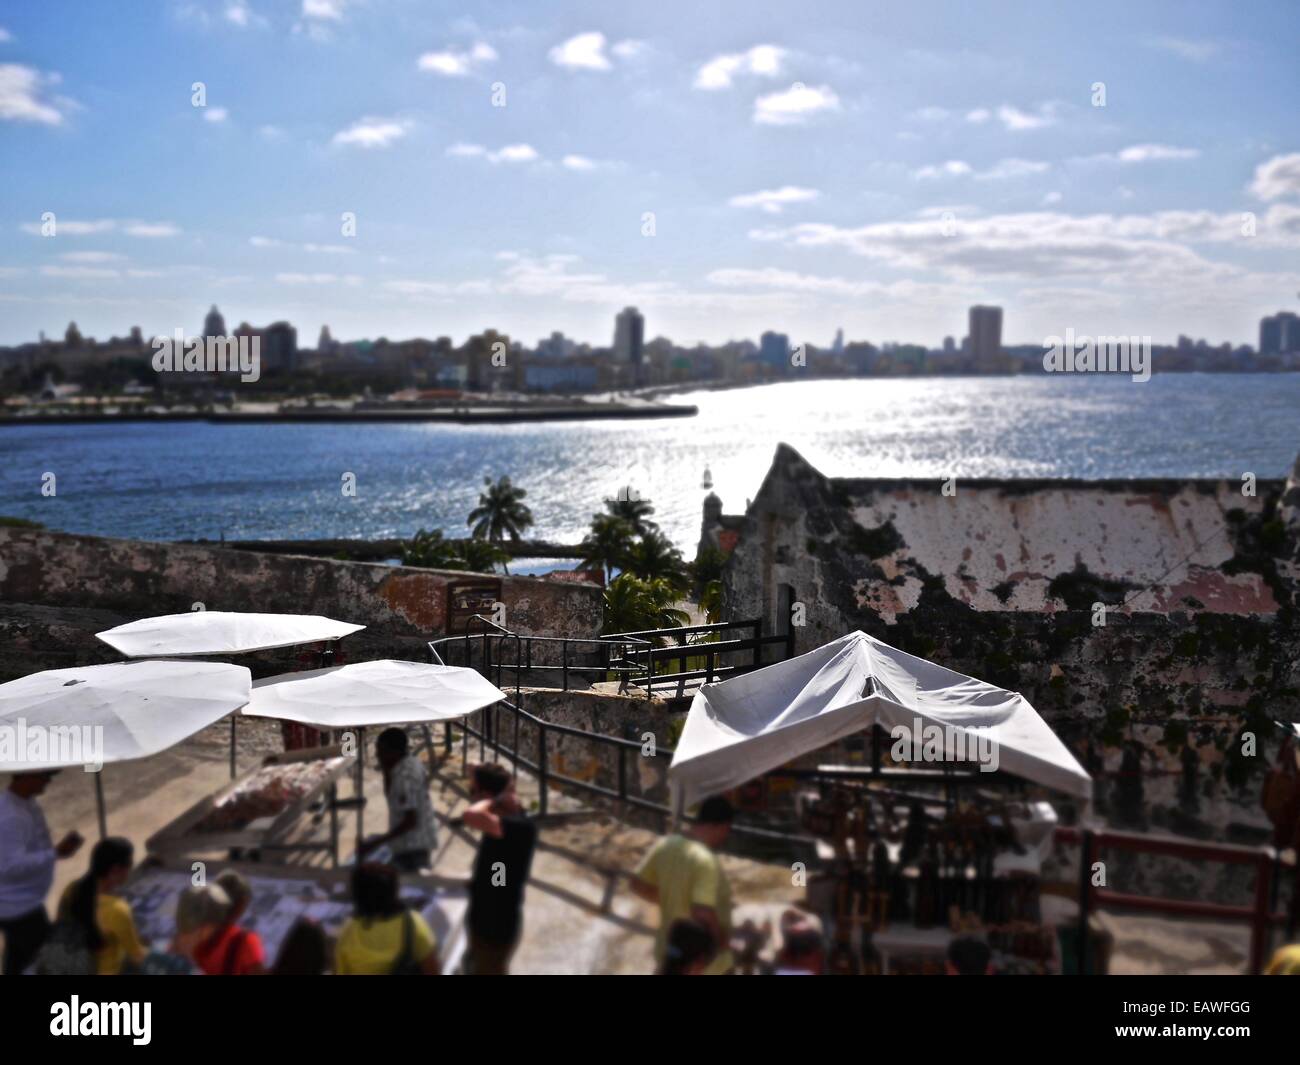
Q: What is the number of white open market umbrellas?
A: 3